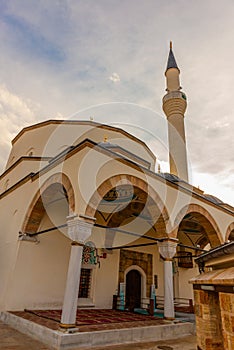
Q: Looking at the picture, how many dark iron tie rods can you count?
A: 5